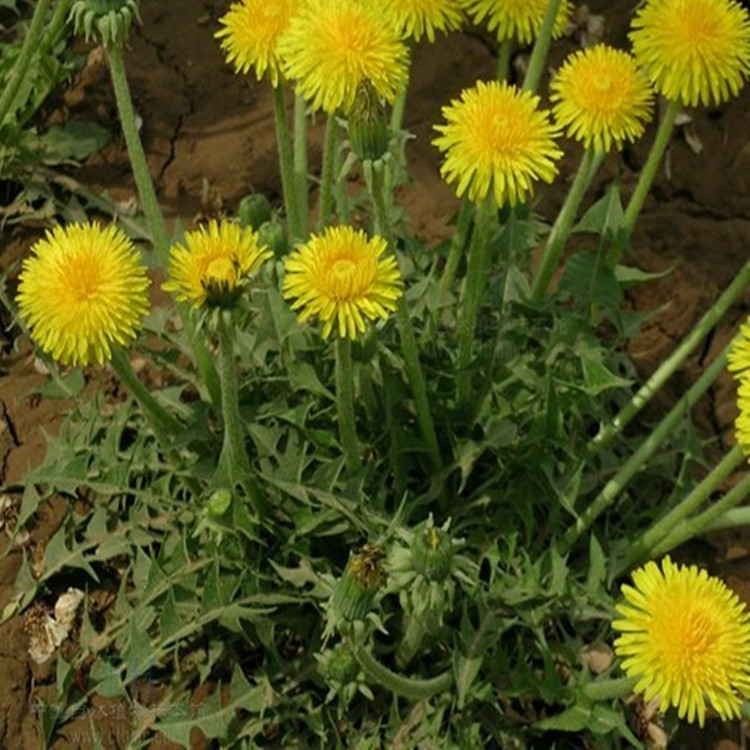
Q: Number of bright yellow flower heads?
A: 13